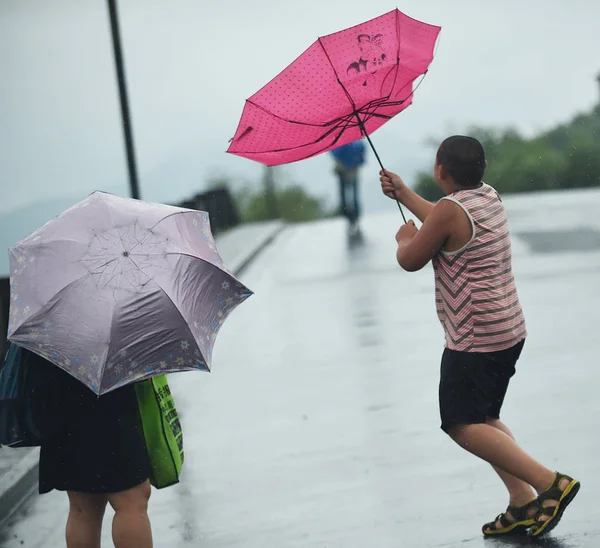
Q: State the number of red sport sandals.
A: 0